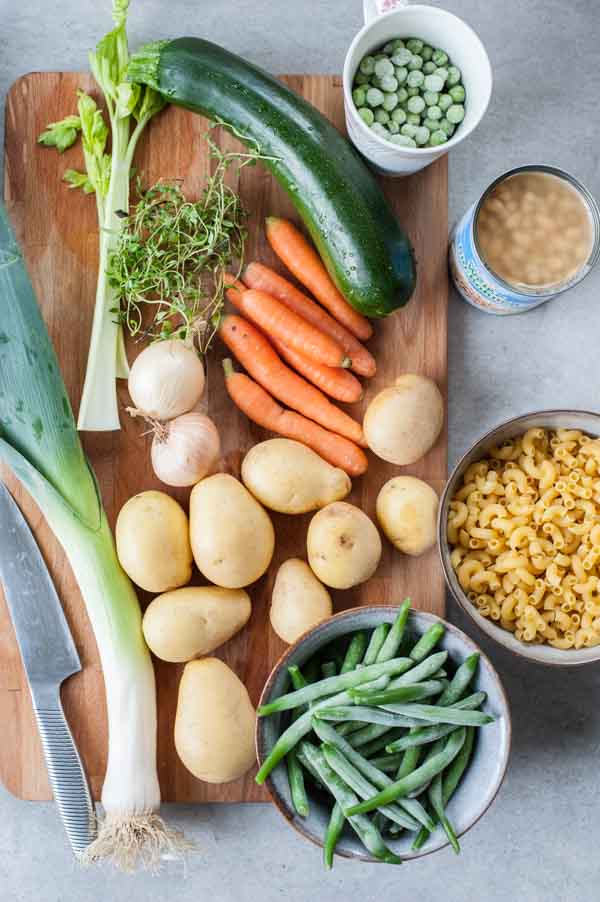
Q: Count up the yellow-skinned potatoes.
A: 9